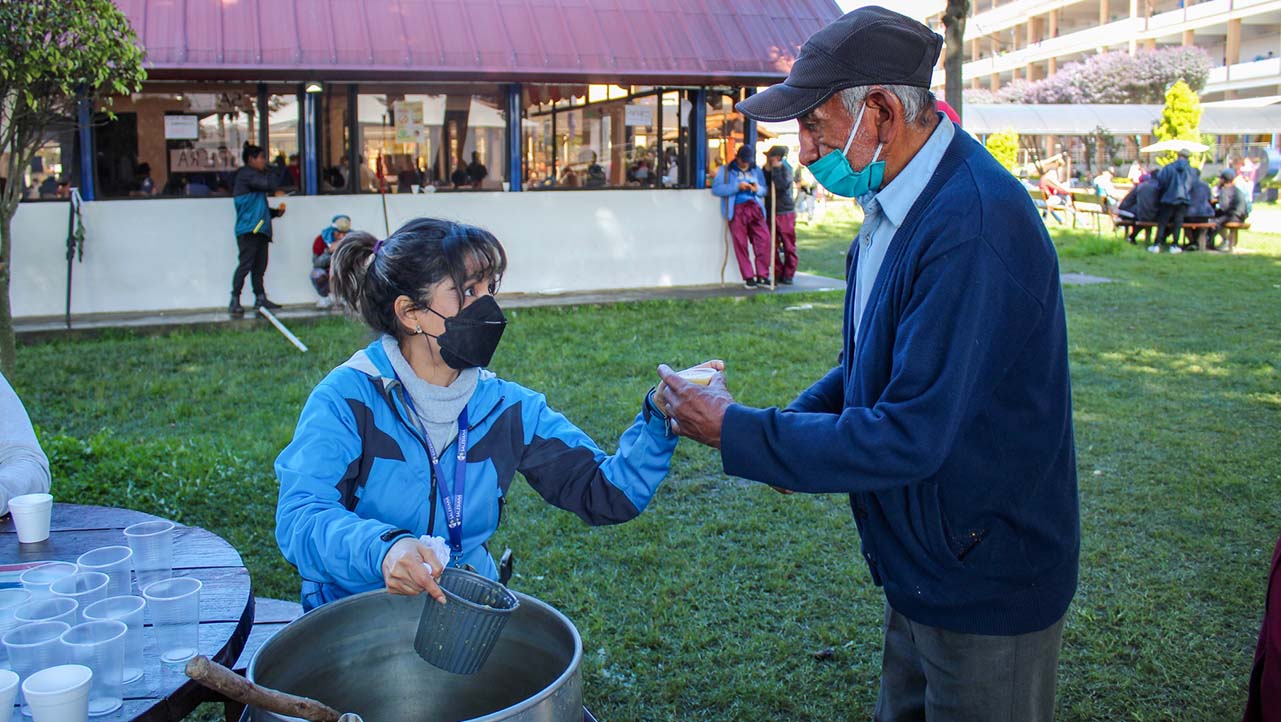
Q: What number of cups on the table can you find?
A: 13